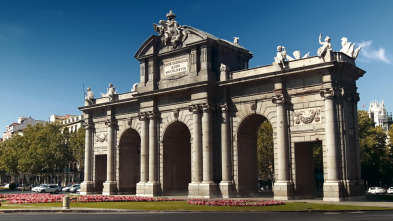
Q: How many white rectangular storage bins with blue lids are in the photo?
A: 0